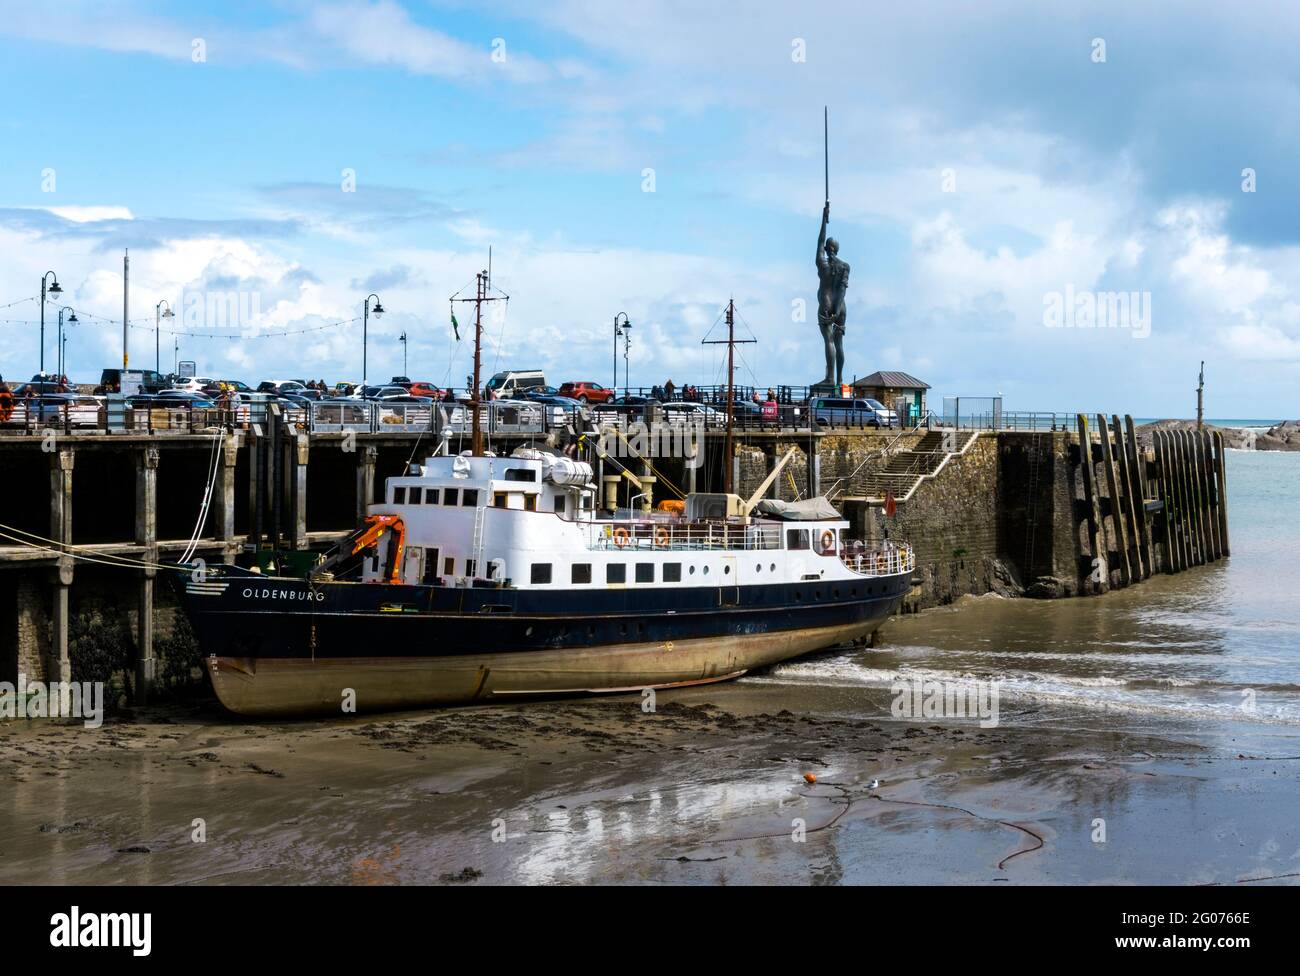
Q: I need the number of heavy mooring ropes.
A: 4